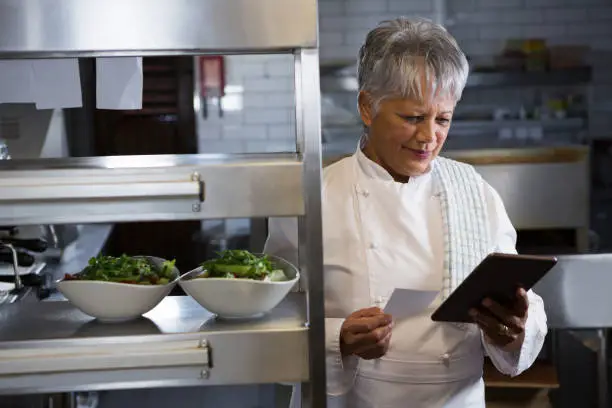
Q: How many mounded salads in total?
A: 2